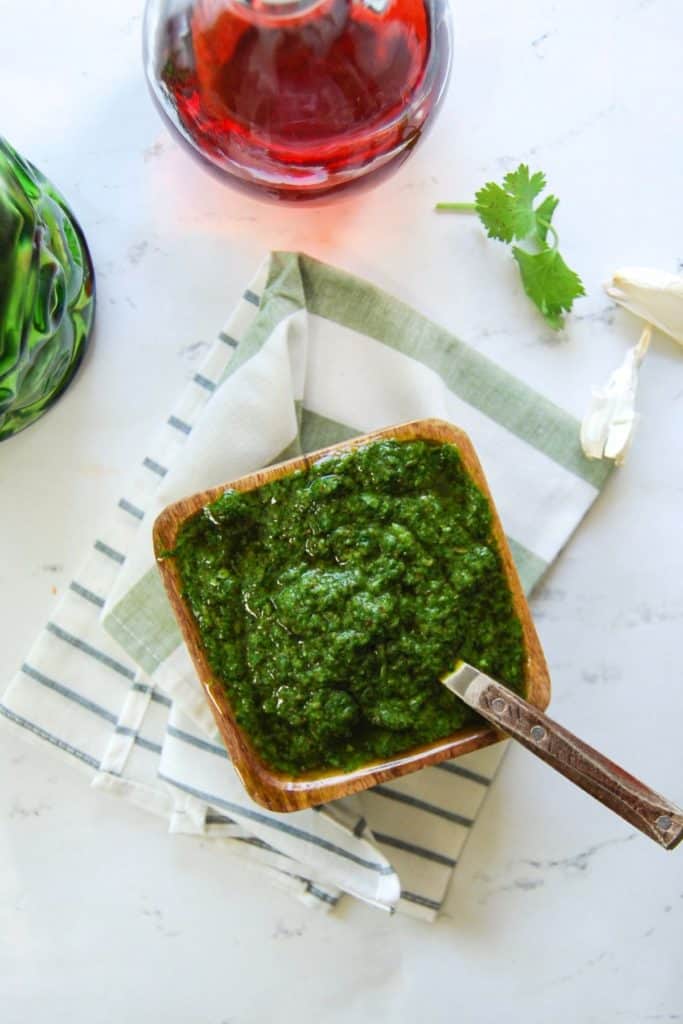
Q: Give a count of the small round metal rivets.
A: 3